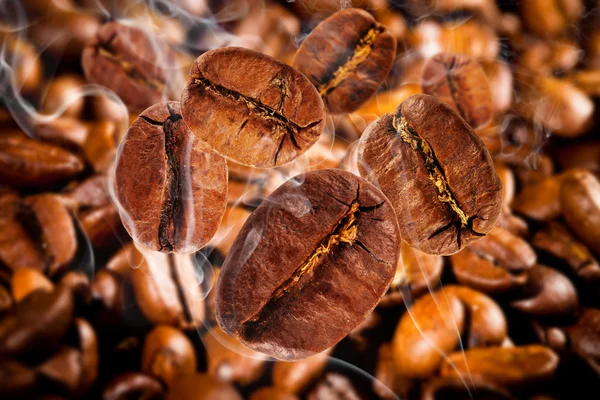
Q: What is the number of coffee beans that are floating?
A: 7